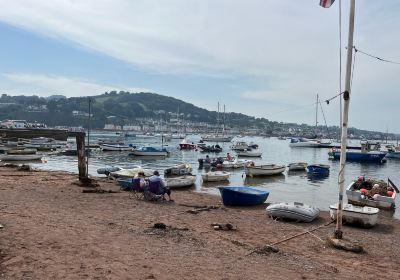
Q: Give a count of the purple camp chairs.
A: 2